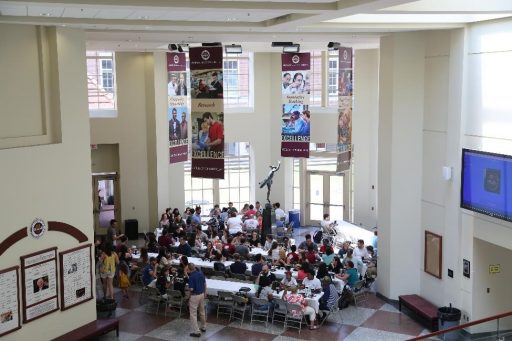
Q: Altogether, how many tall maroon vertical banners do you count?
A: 4